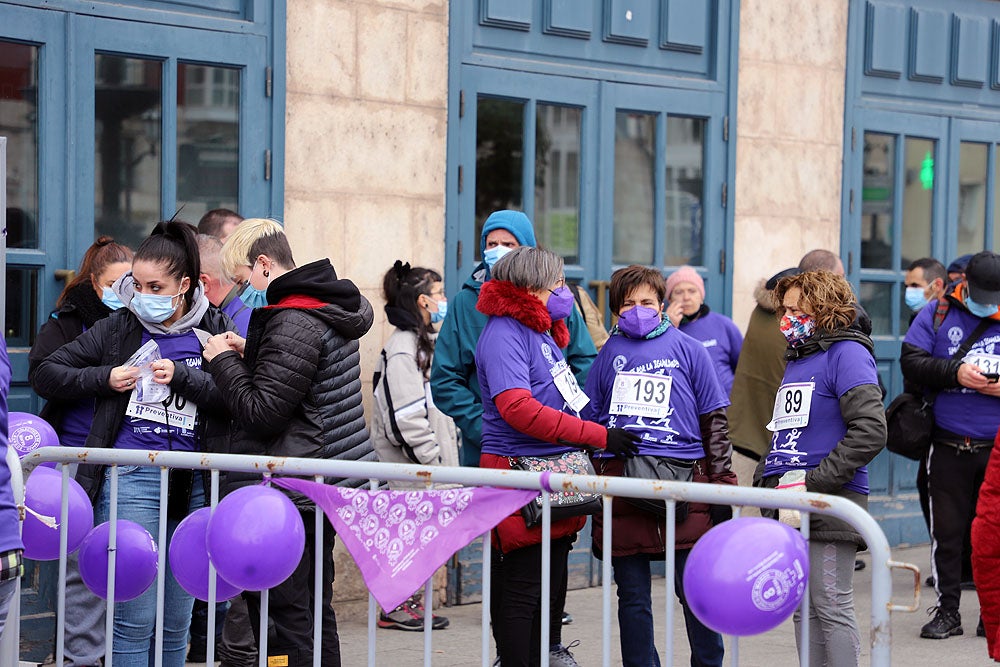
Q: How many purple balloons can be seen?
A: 6